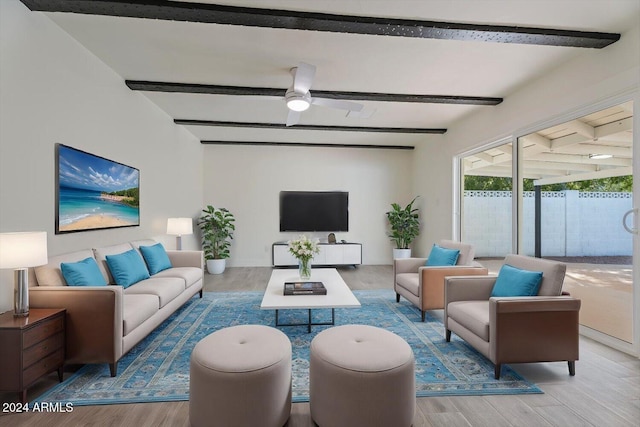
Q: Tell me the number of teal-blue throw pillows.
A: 5